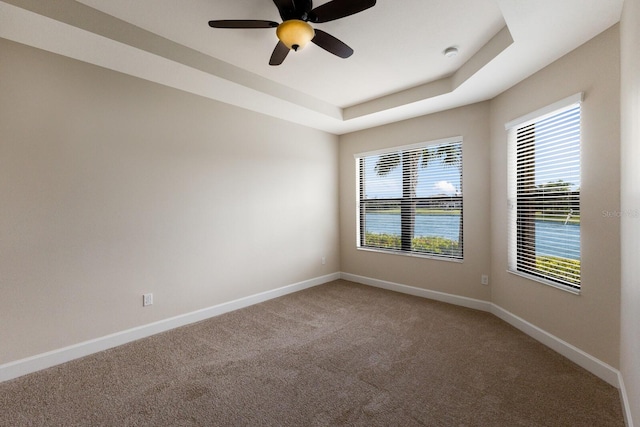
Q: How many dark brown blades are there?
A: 5